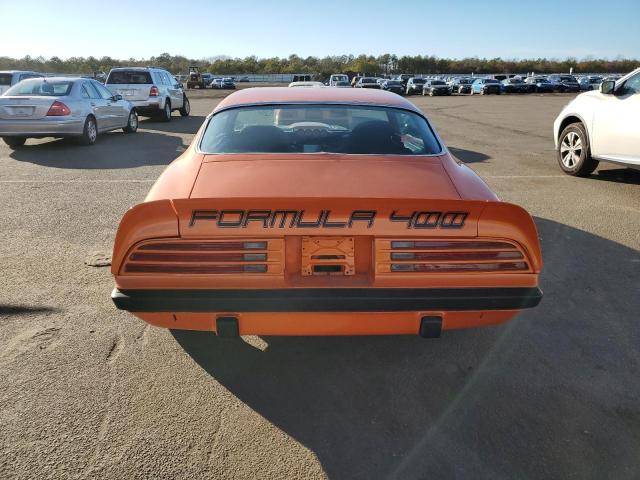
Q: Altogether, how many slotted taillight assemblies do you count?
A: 2